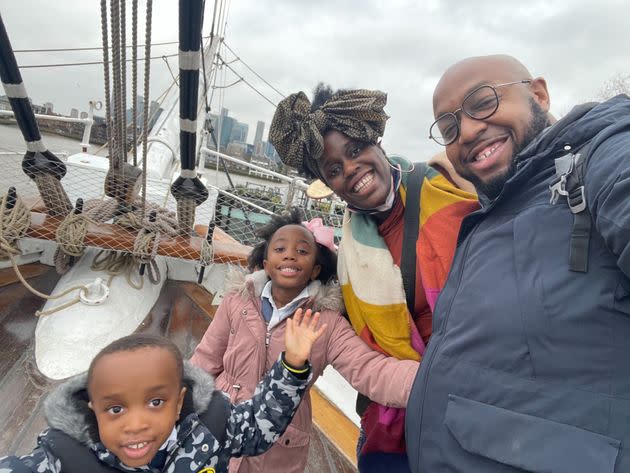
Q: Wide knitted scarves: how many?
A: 1